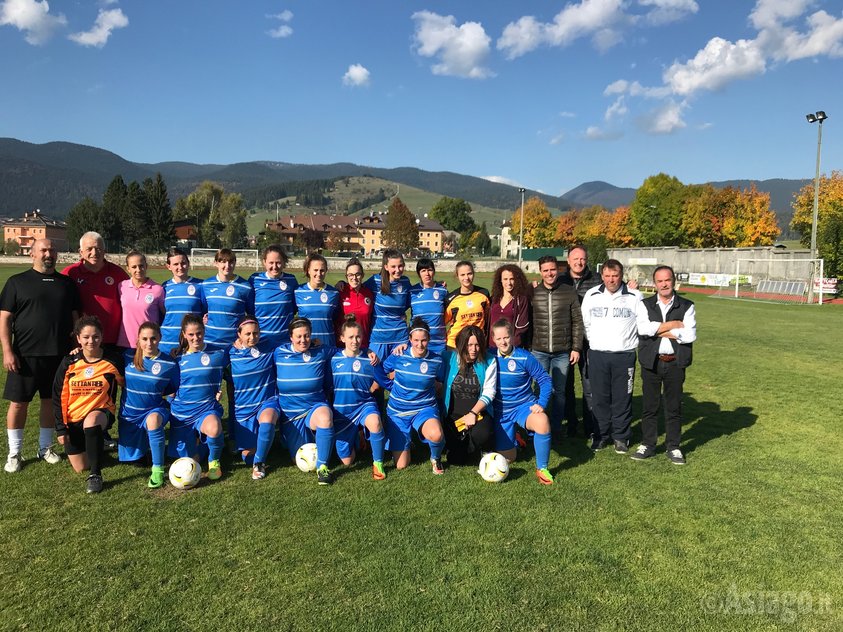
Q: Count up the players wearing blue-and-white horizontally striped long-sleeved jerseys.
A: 13